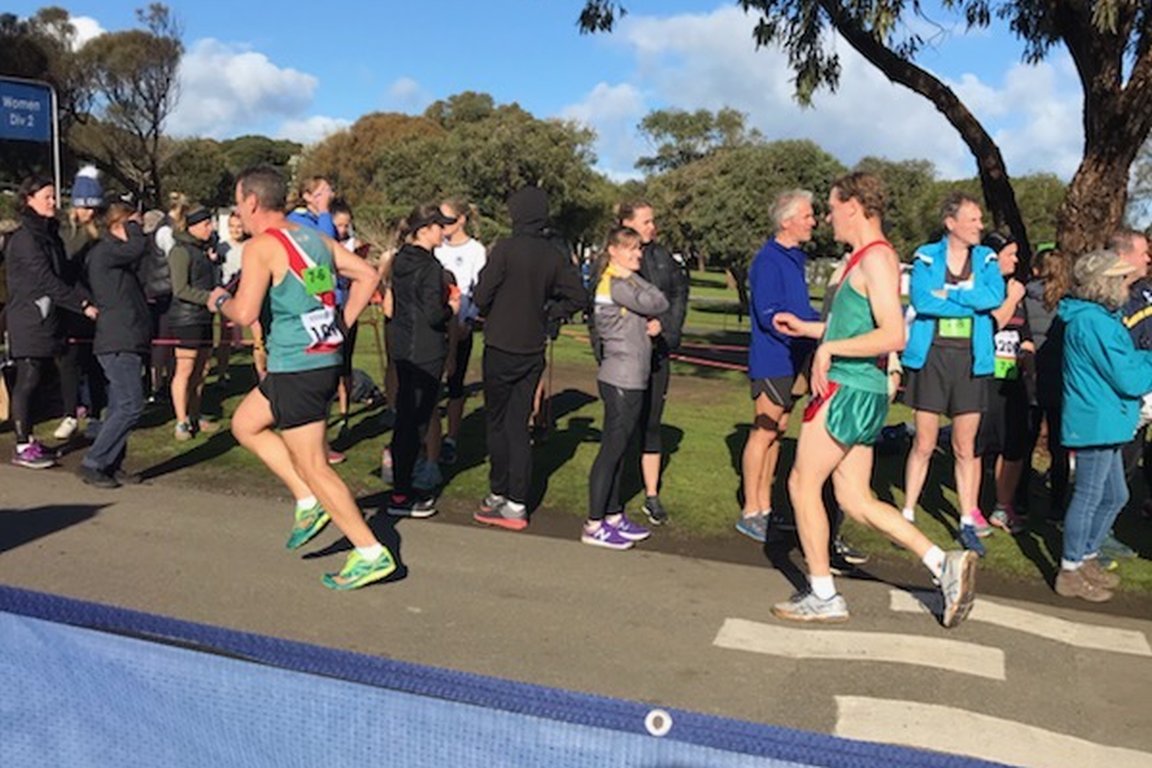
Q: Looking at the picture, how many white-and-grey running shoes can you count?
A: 2